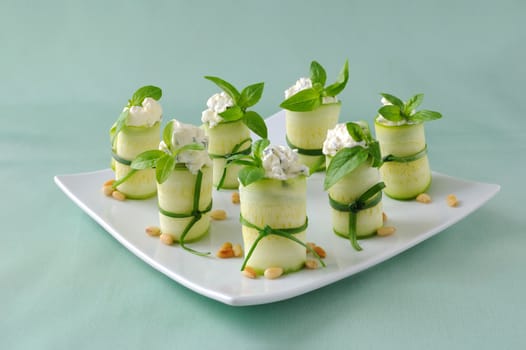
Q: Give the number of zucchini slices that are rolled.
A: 7